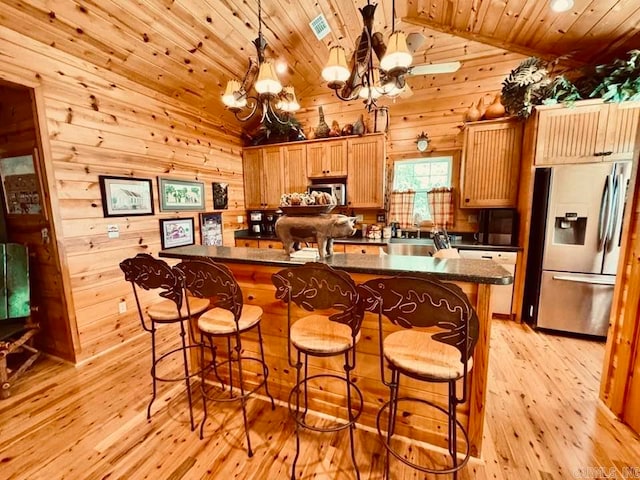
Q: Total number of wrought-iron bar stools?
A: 4